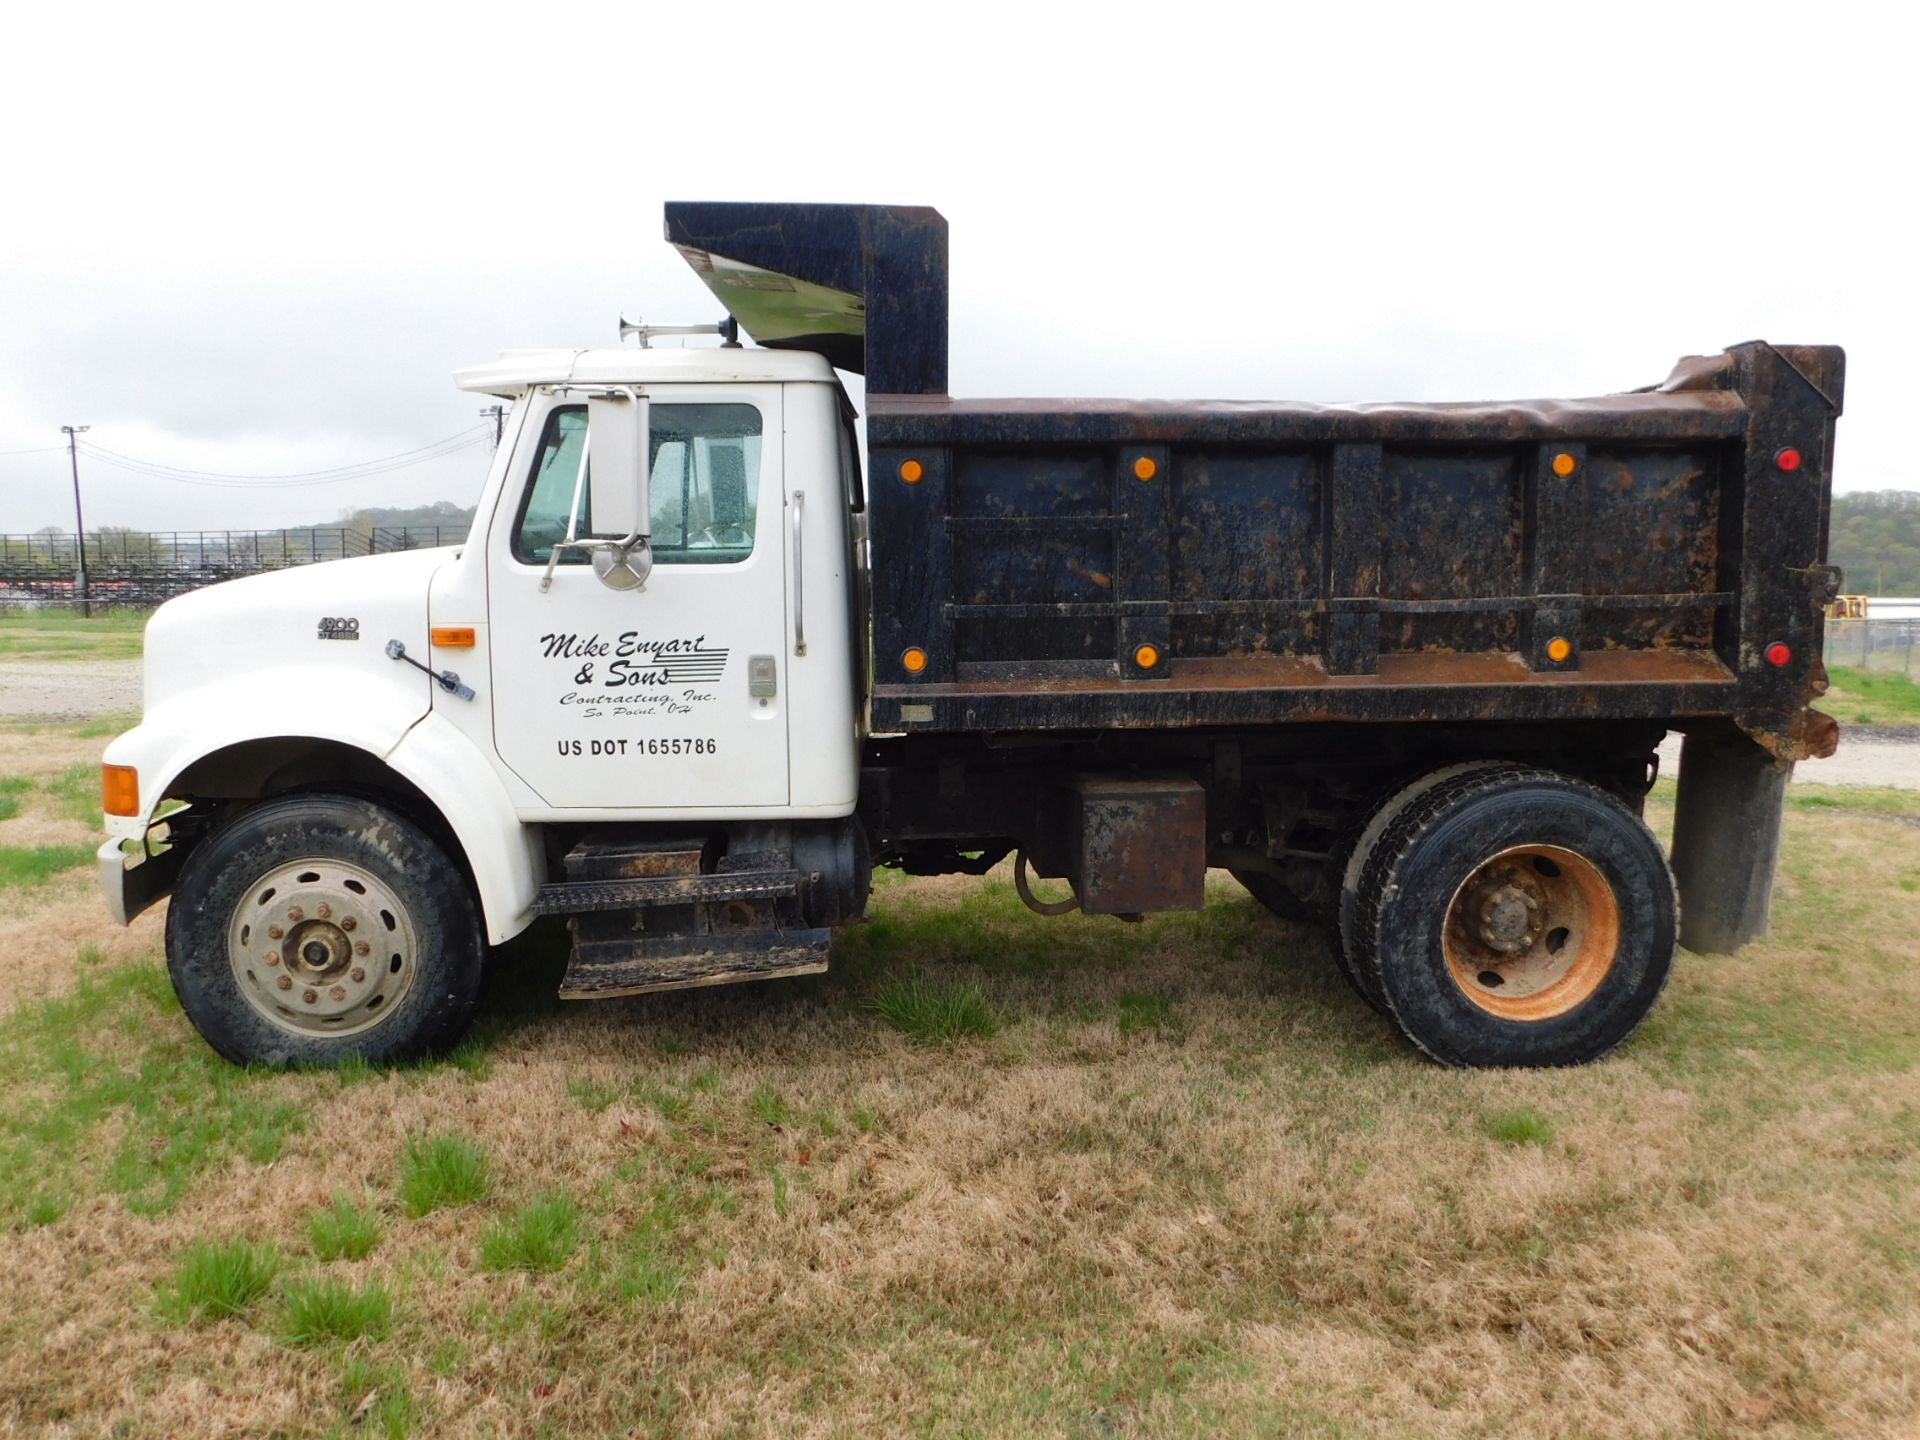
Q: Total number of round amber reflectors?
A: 6